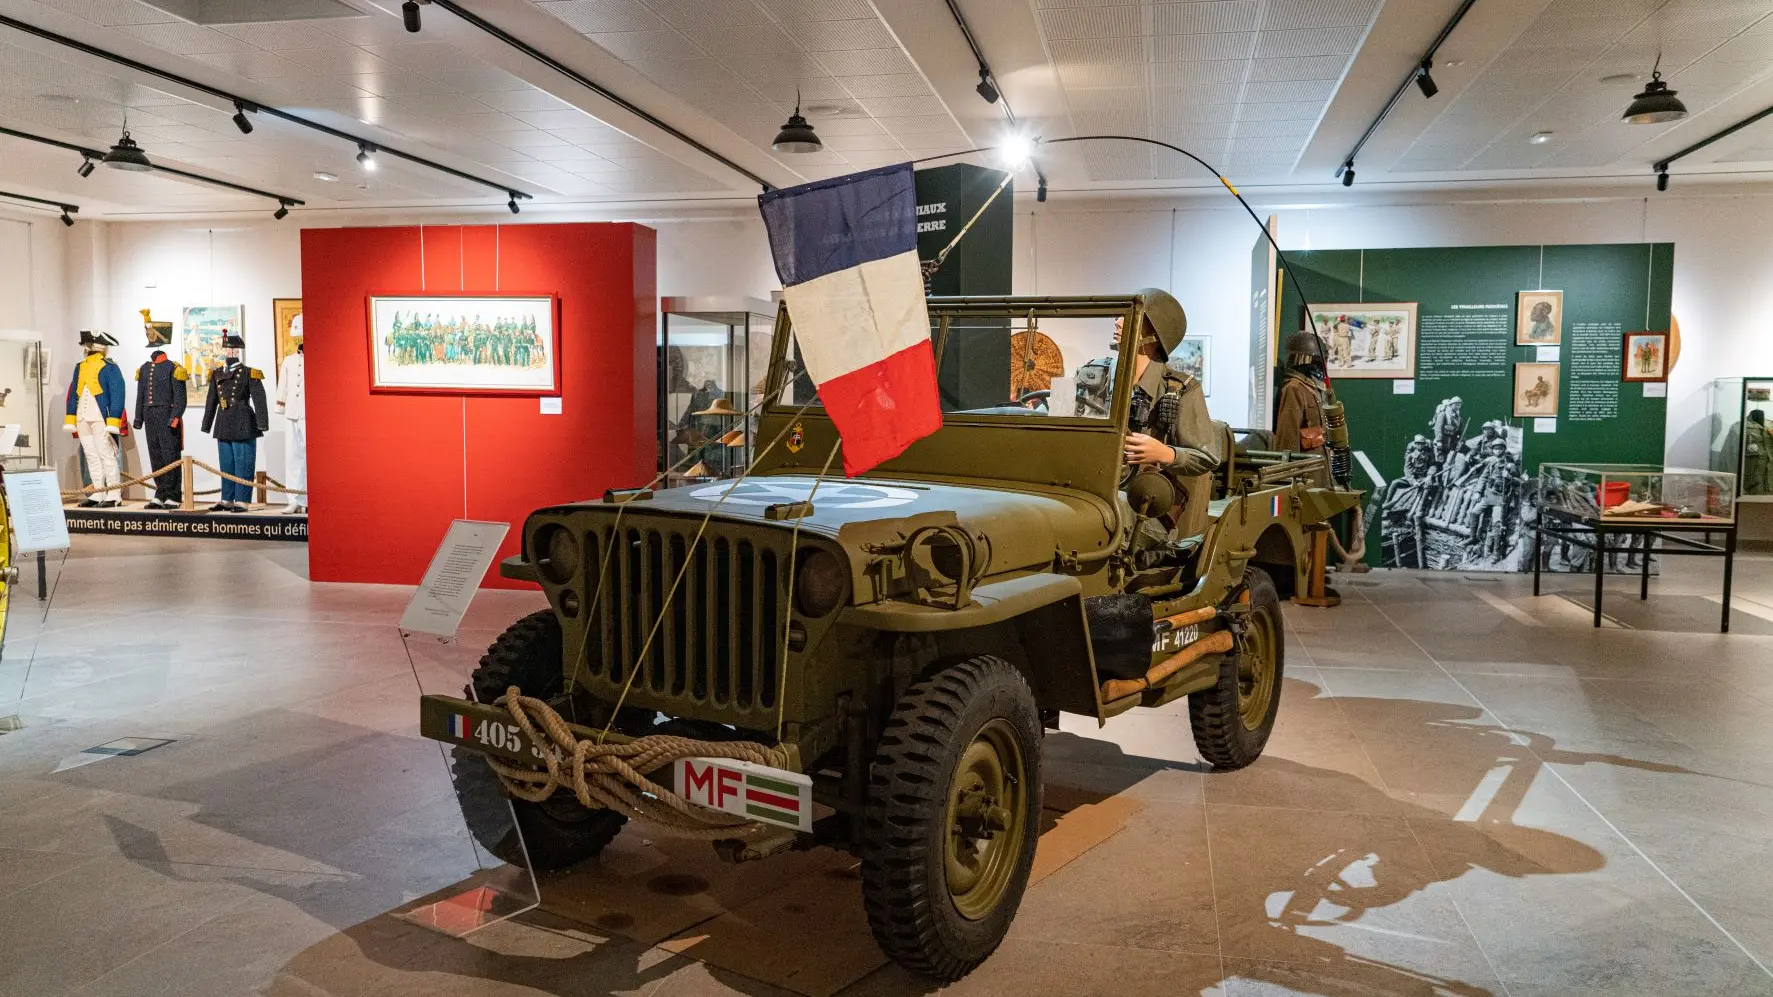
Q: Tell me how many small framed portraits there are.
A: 3